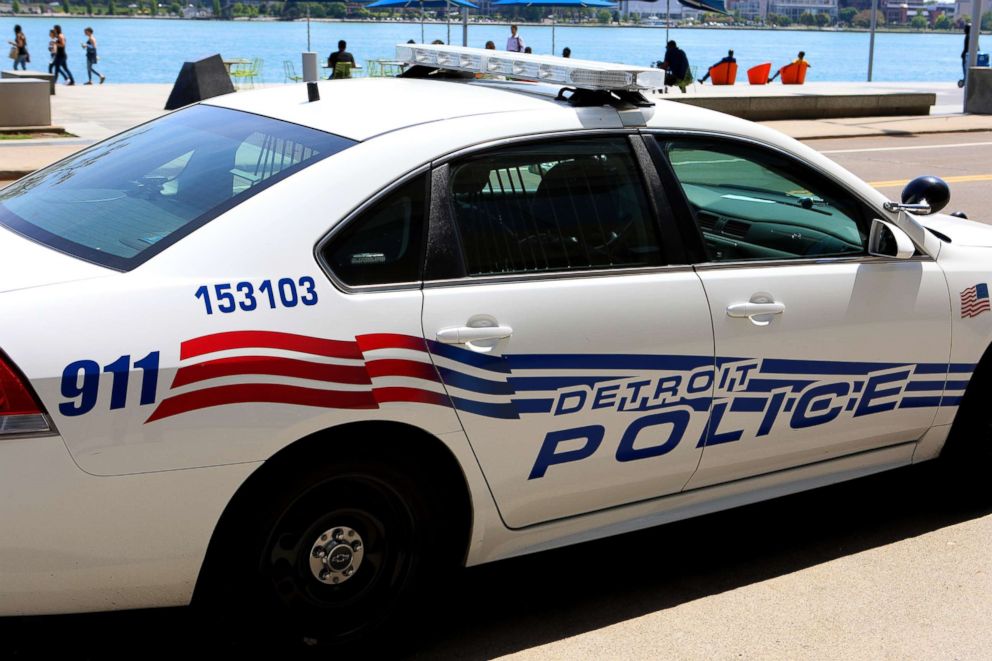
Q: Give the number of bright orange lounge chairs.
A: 3